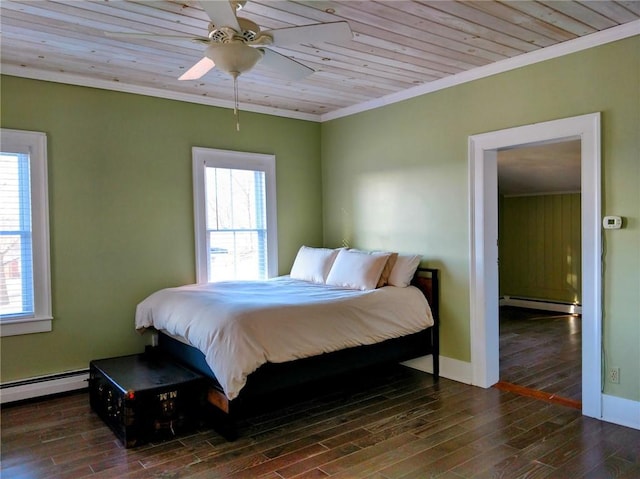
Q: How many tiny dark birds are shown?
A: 0